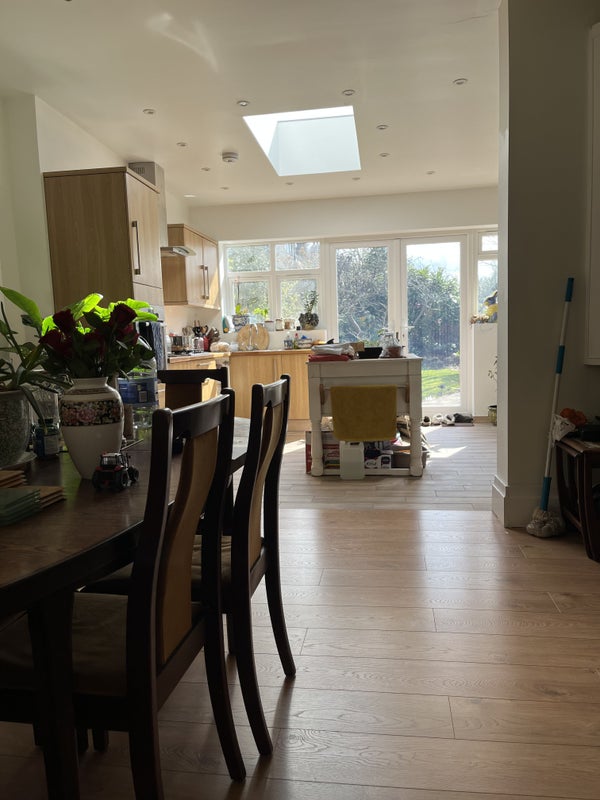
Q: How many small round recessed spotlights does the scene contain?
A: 12